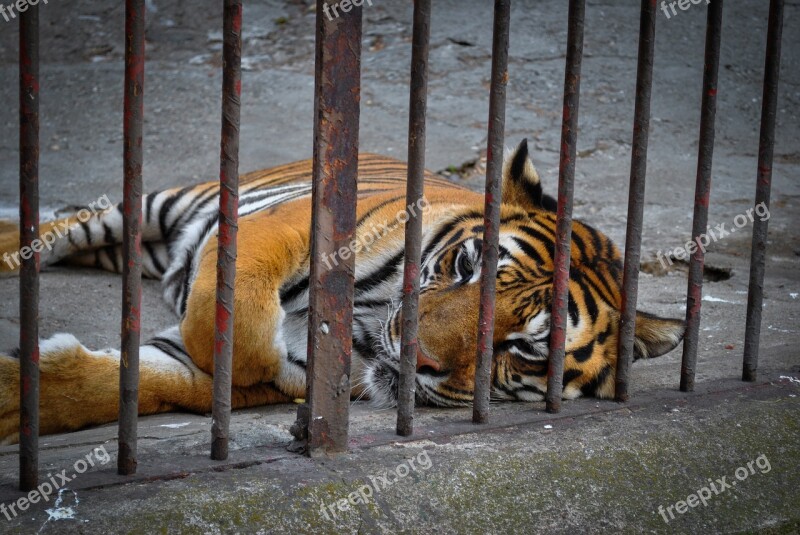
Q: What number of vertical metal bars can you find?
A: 10